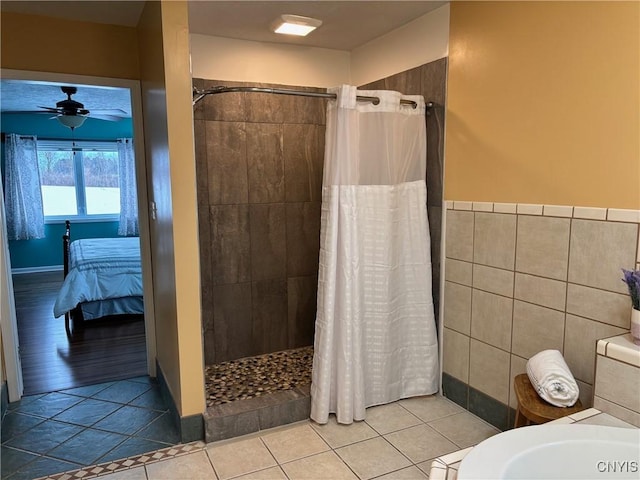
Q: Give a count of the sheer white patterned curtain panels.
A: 2